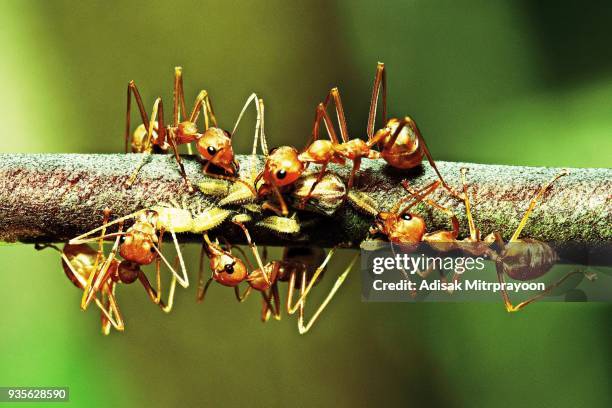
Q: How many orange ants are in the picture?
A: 5